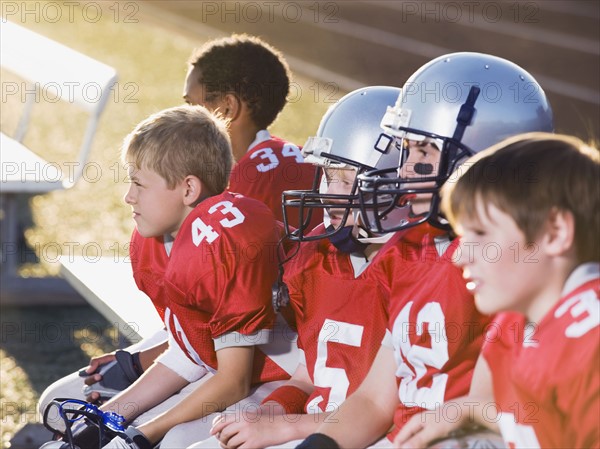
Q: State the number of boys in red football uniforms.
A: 5